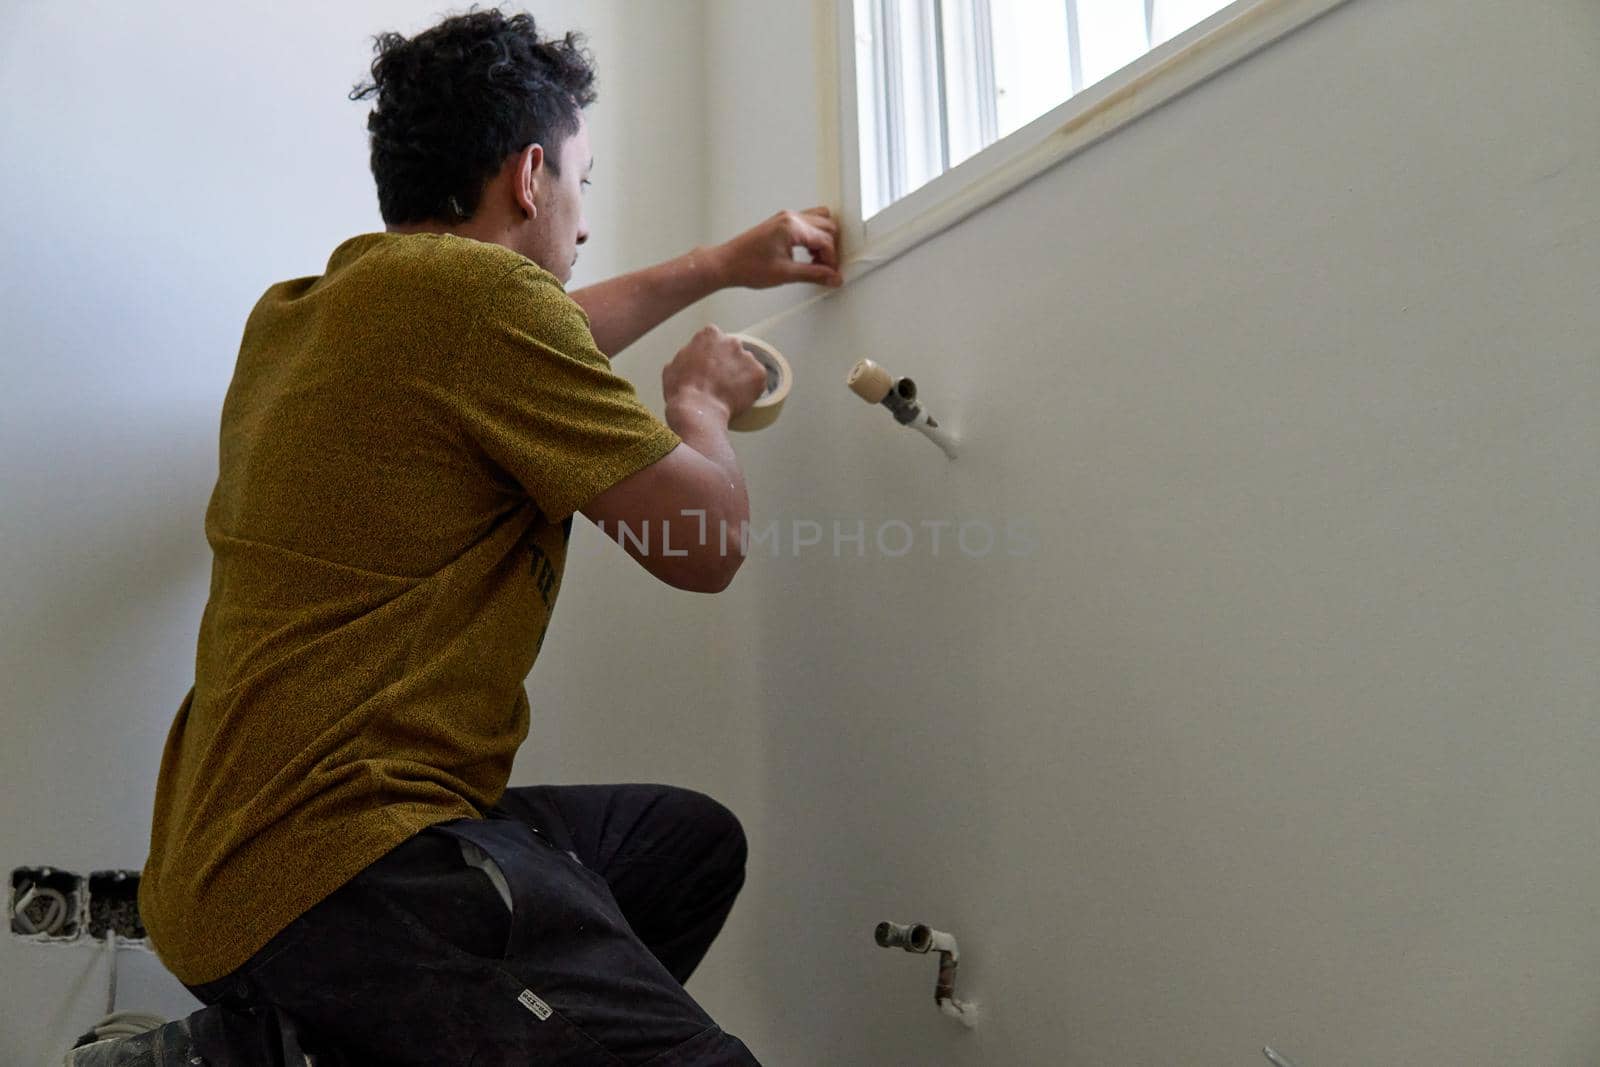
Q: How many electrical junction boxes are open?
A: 2